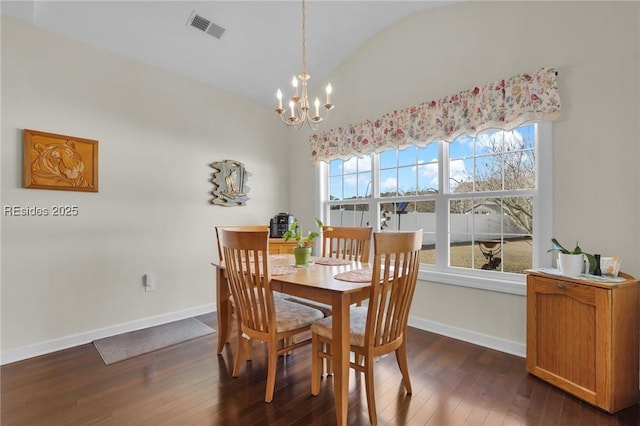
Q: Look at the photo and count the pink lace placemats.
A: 4